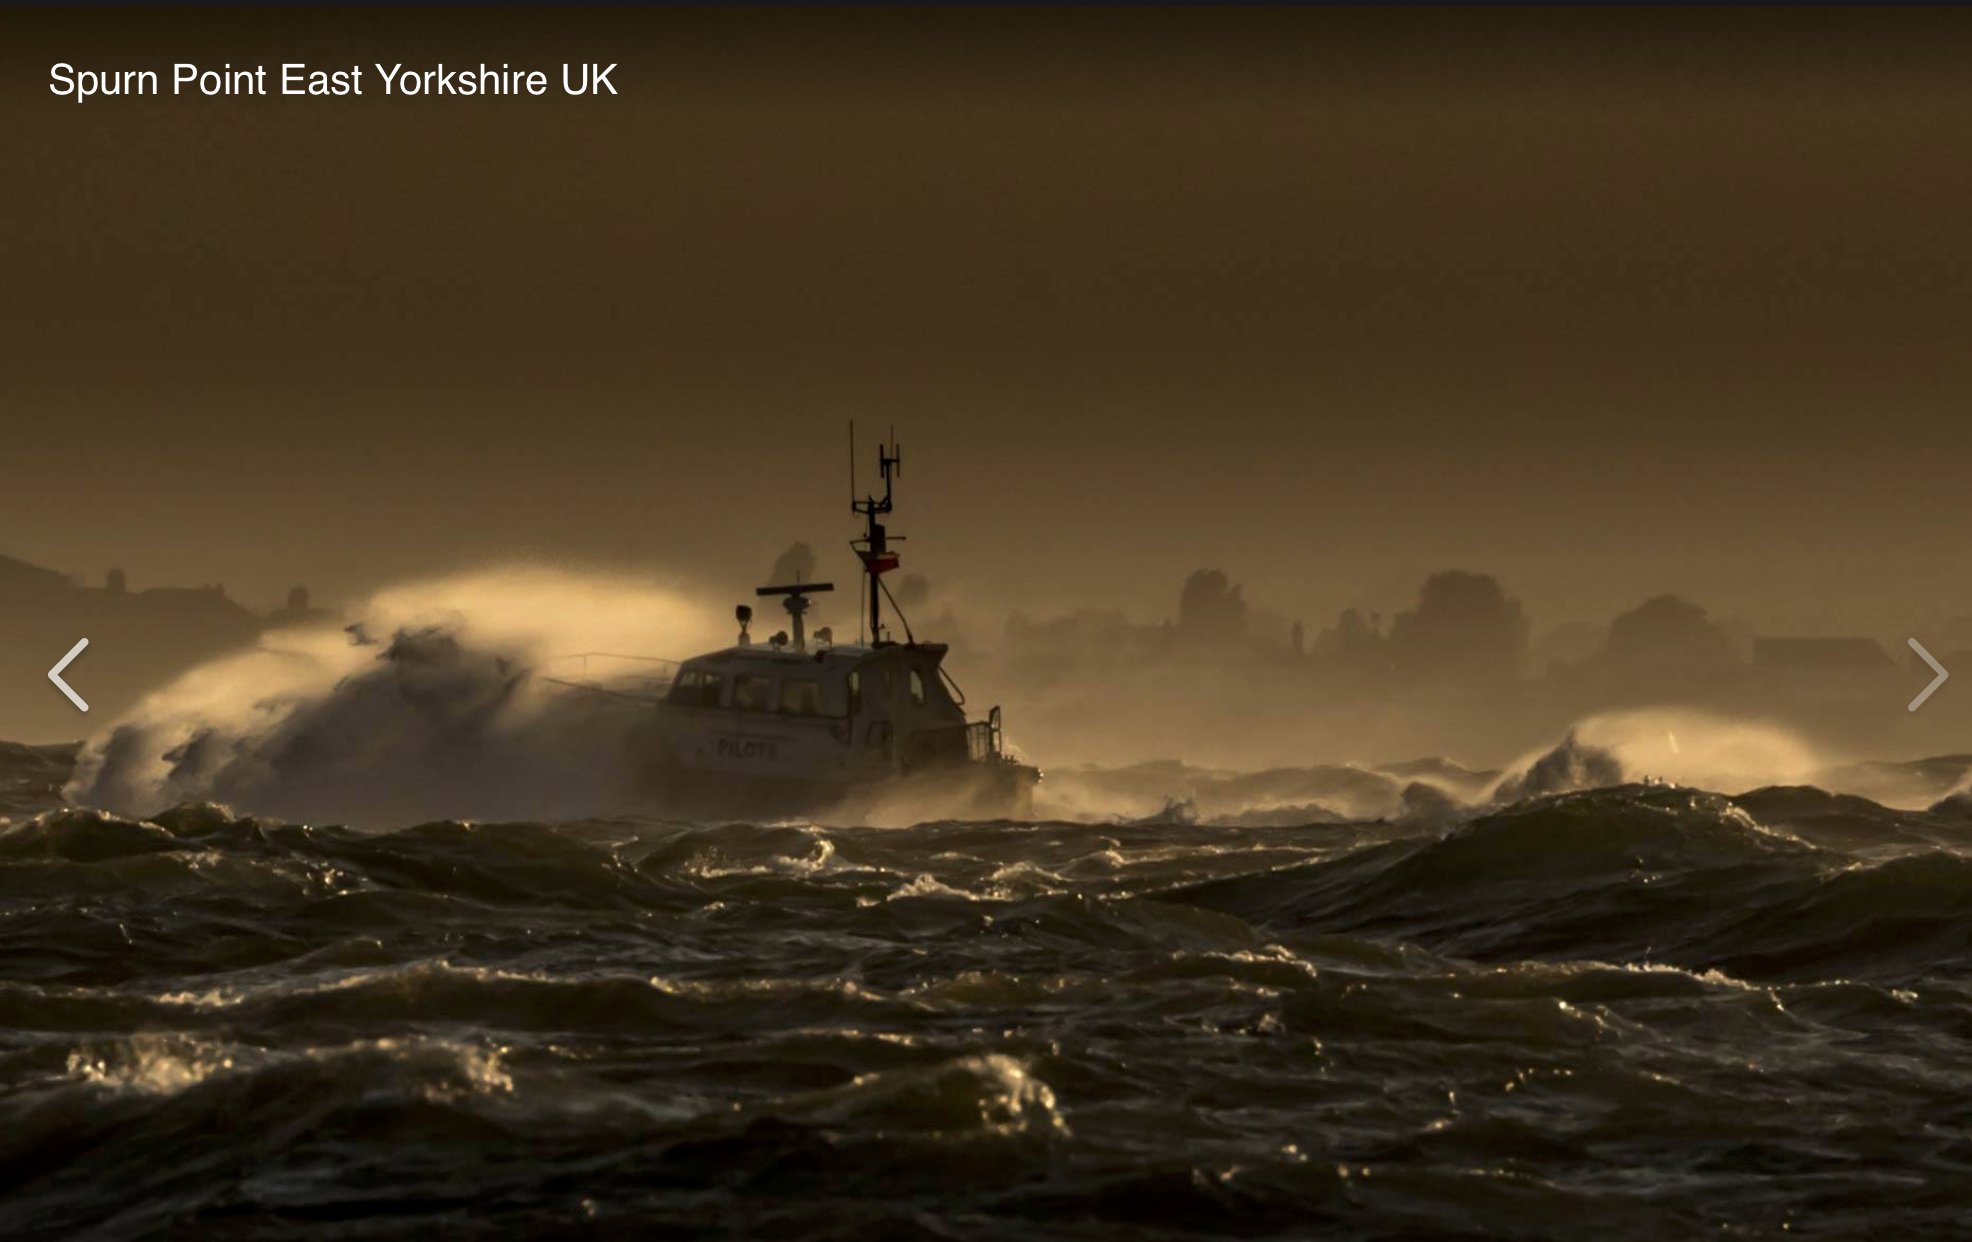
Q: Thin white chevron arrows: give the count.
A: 2